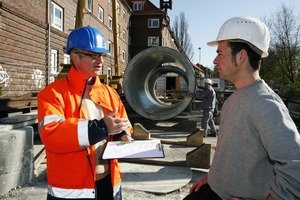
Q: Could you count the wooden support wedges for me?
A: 3